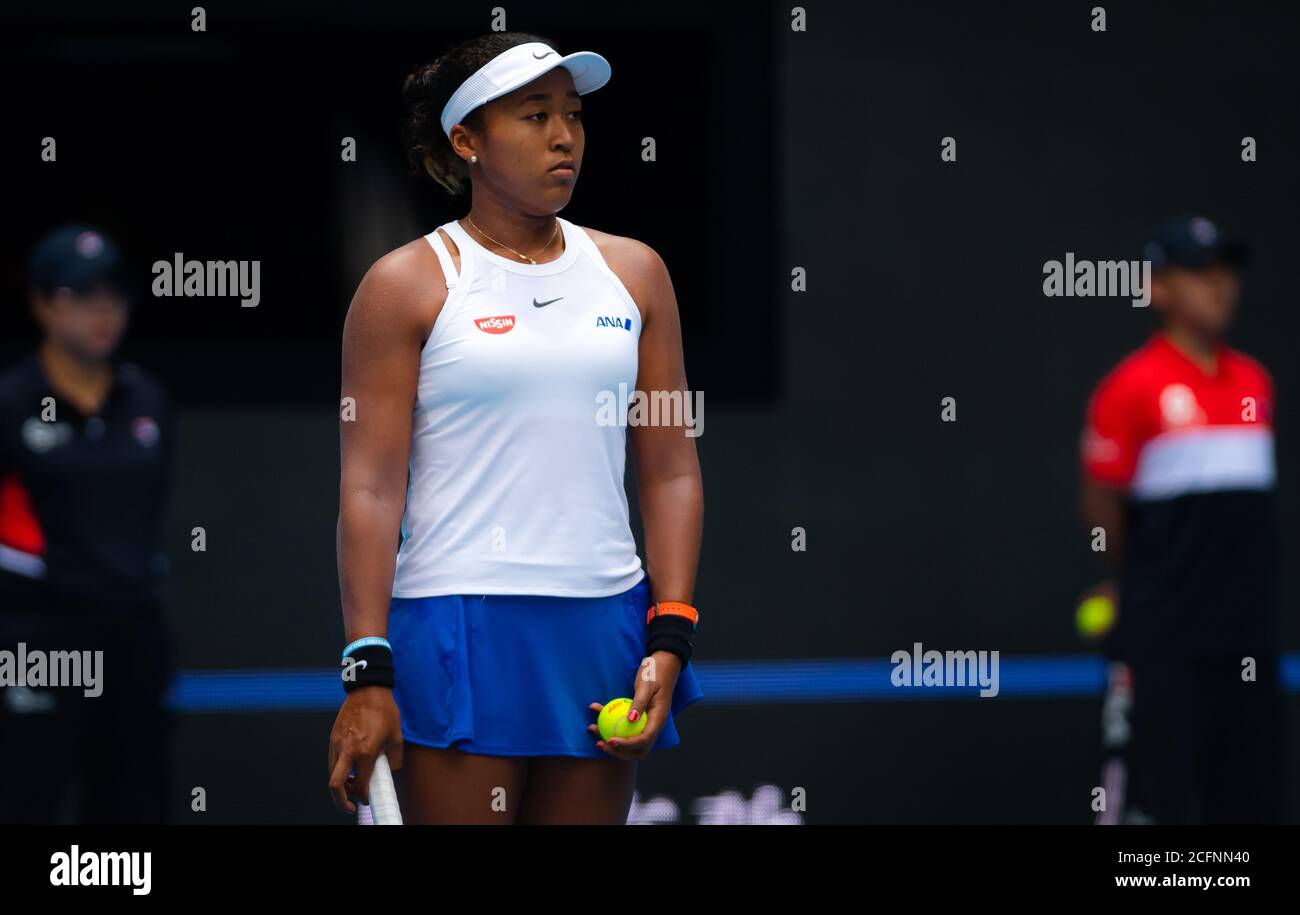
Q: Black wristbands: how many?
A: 2